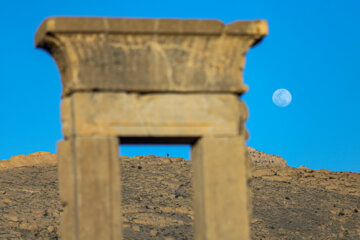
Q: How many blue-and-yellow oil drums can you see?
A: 0